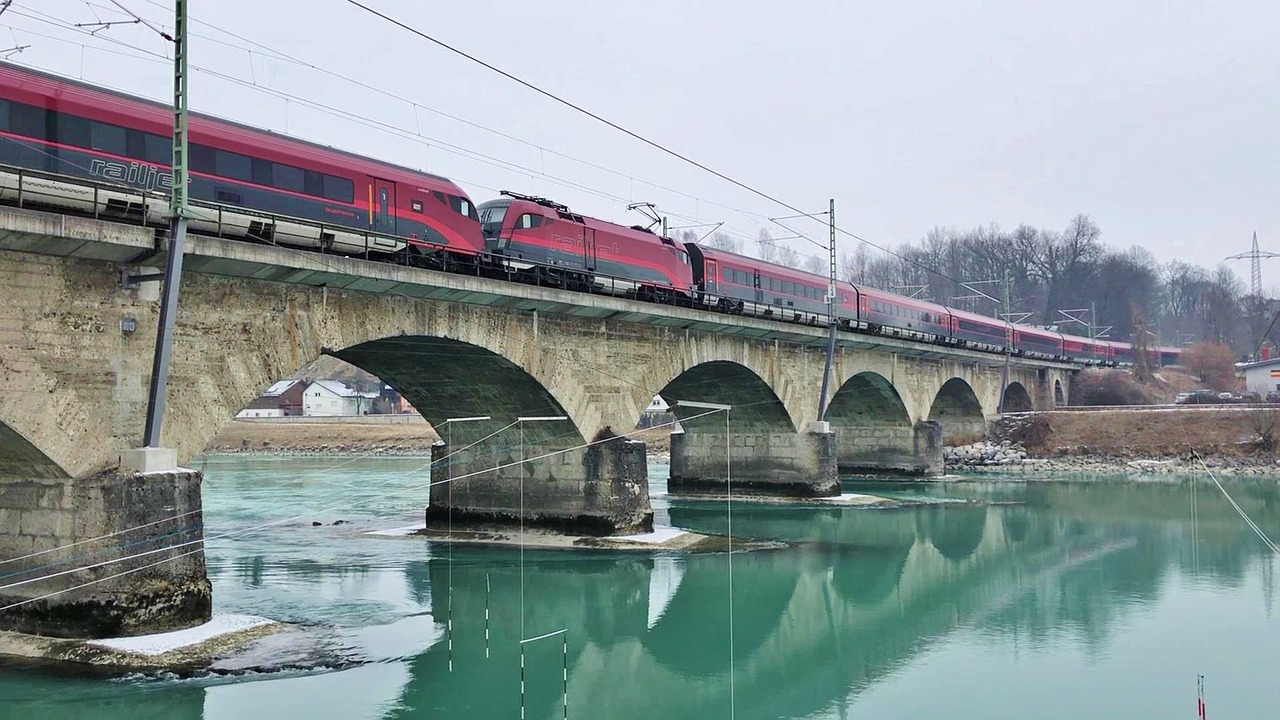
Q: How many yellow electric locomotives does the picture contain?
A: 0